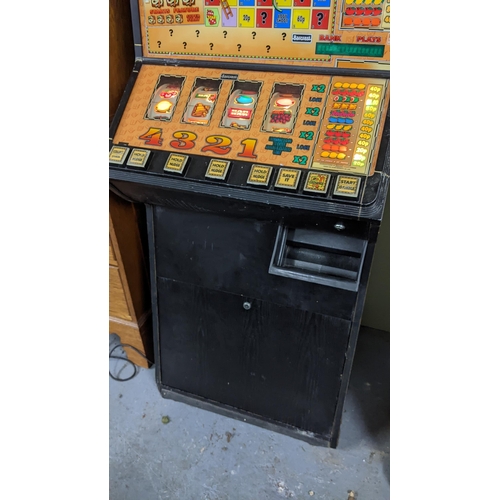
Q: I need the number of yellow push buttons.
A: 8